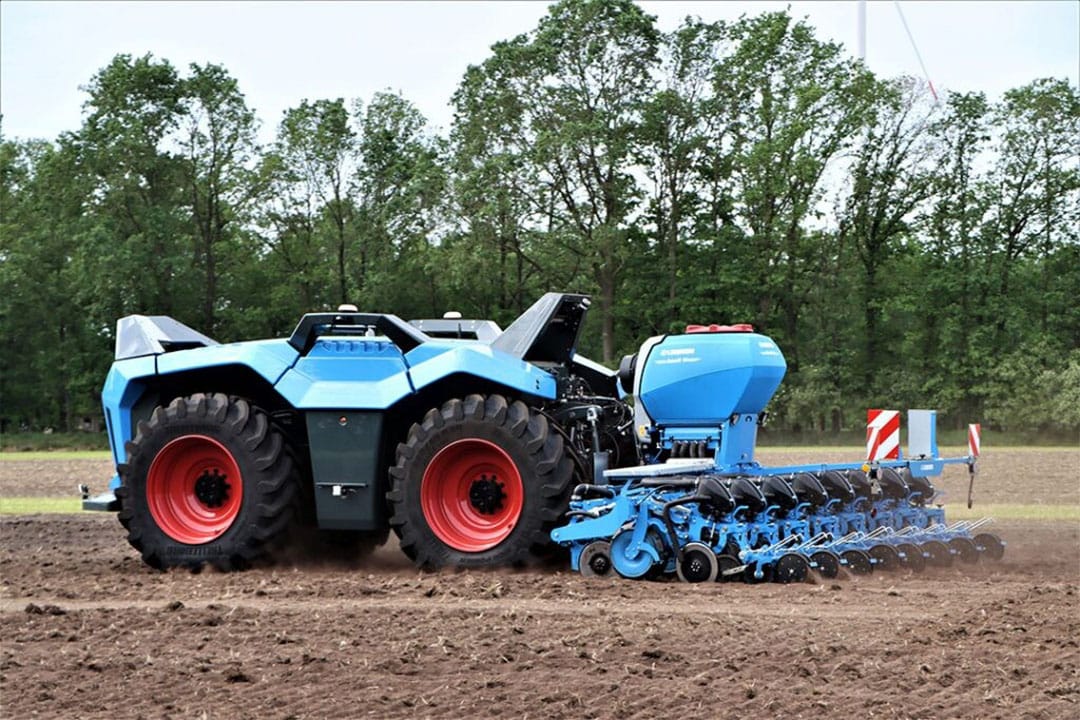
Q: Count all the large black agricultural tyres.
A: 2